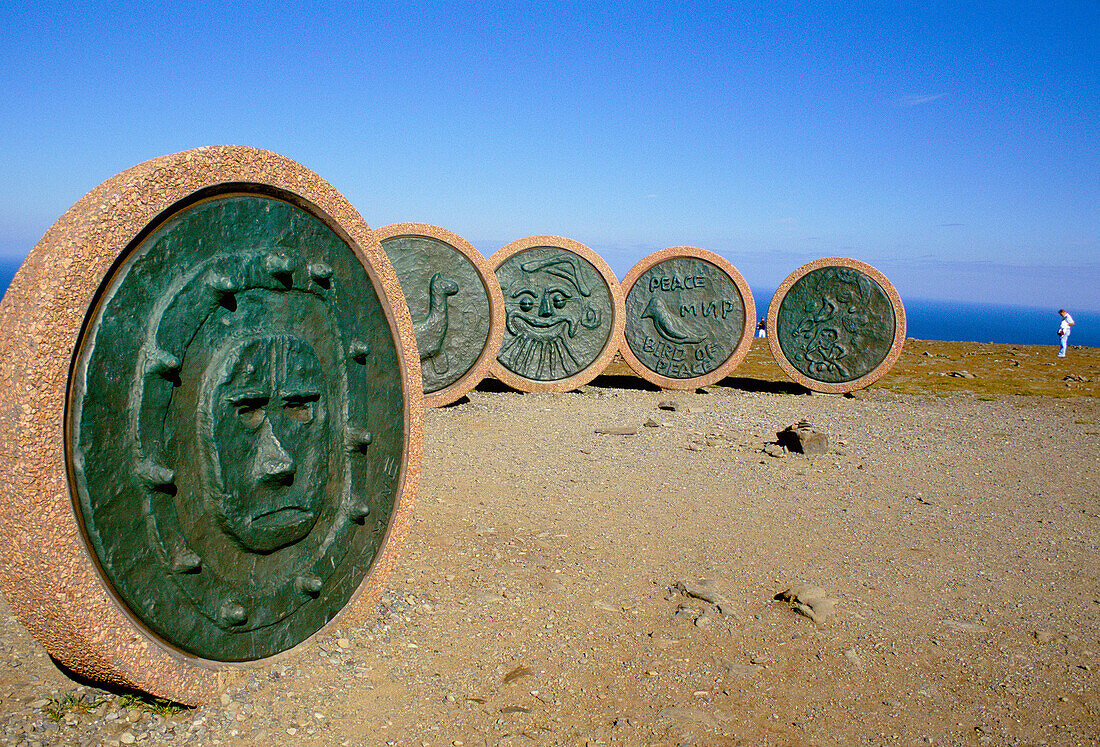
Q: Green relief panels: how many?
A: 5